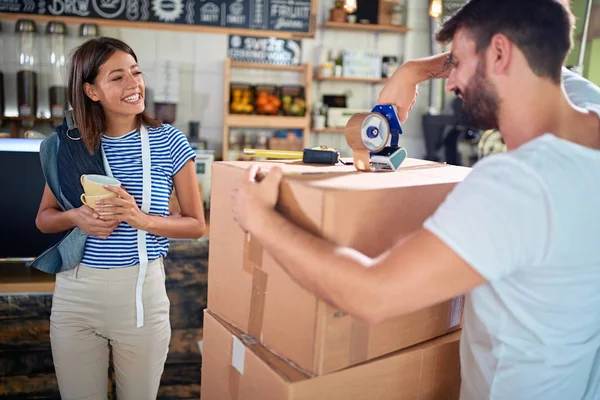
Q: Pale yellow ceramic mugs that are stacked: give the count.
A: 2